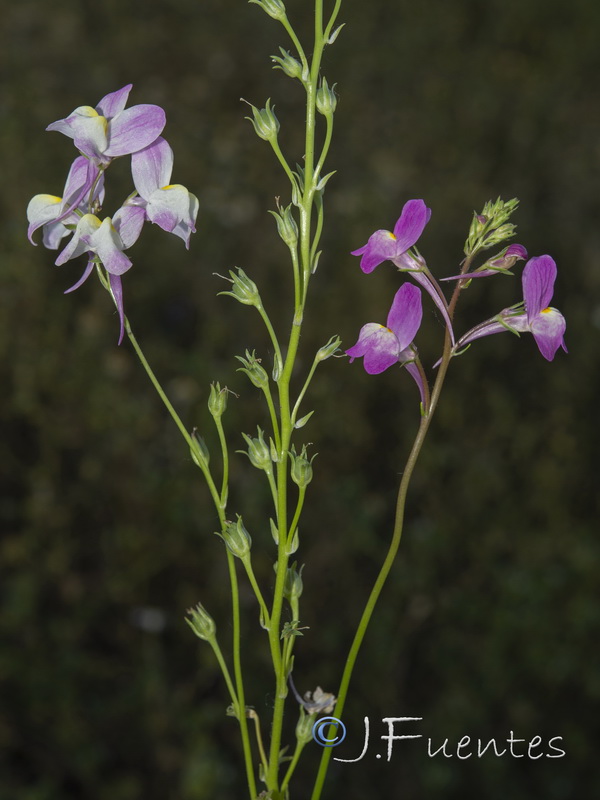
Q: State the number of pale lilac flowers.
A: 4